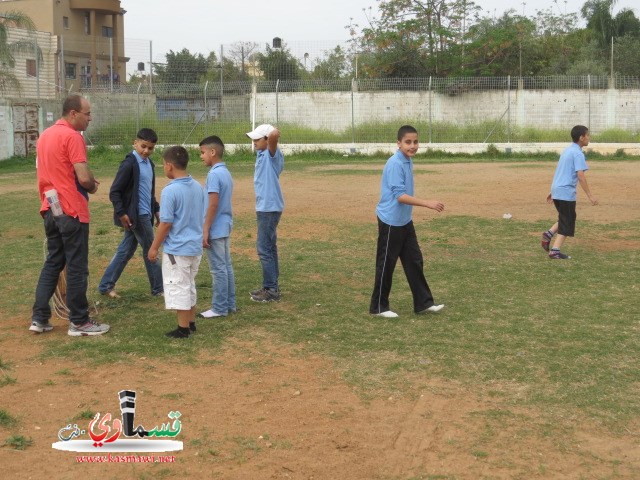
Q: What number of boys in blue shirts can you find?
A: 6